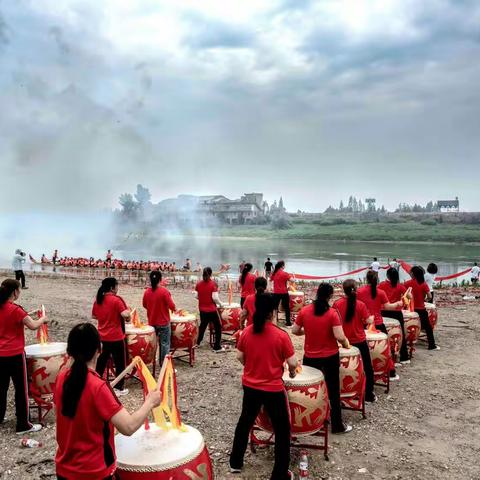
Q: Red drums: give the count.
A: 12